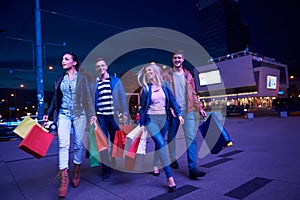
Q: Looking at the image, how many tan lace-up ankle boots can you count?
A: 2